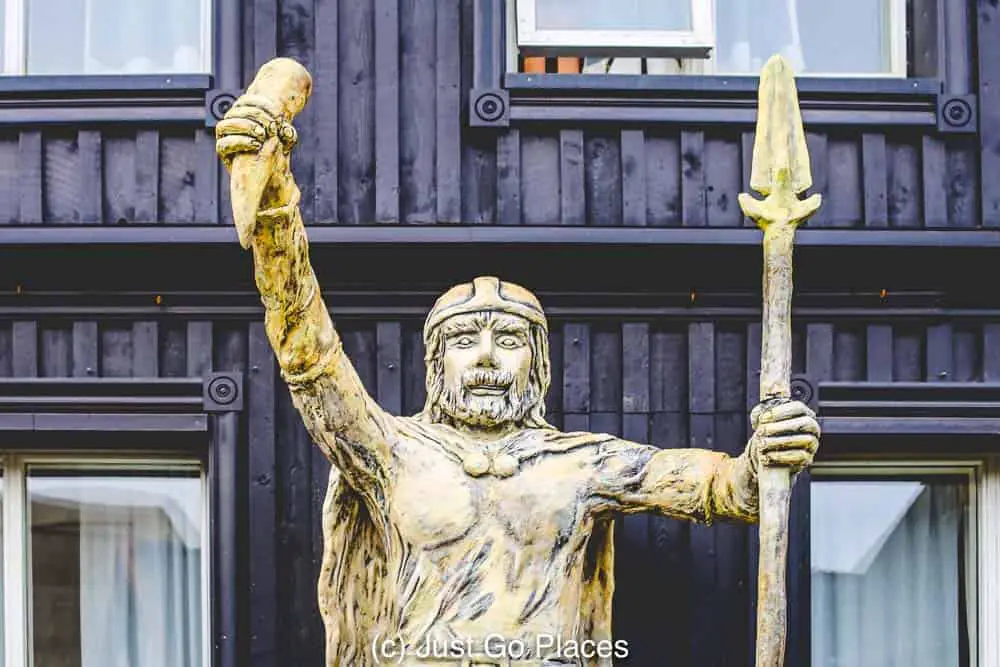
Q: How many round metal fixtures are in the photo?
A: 5